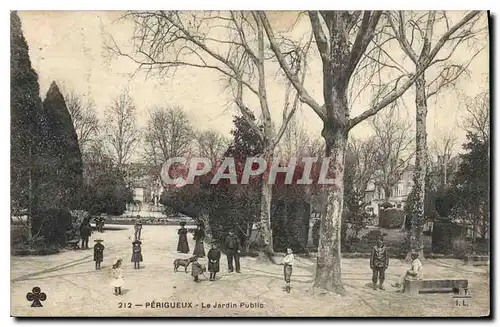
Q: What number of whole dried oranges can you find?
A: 0